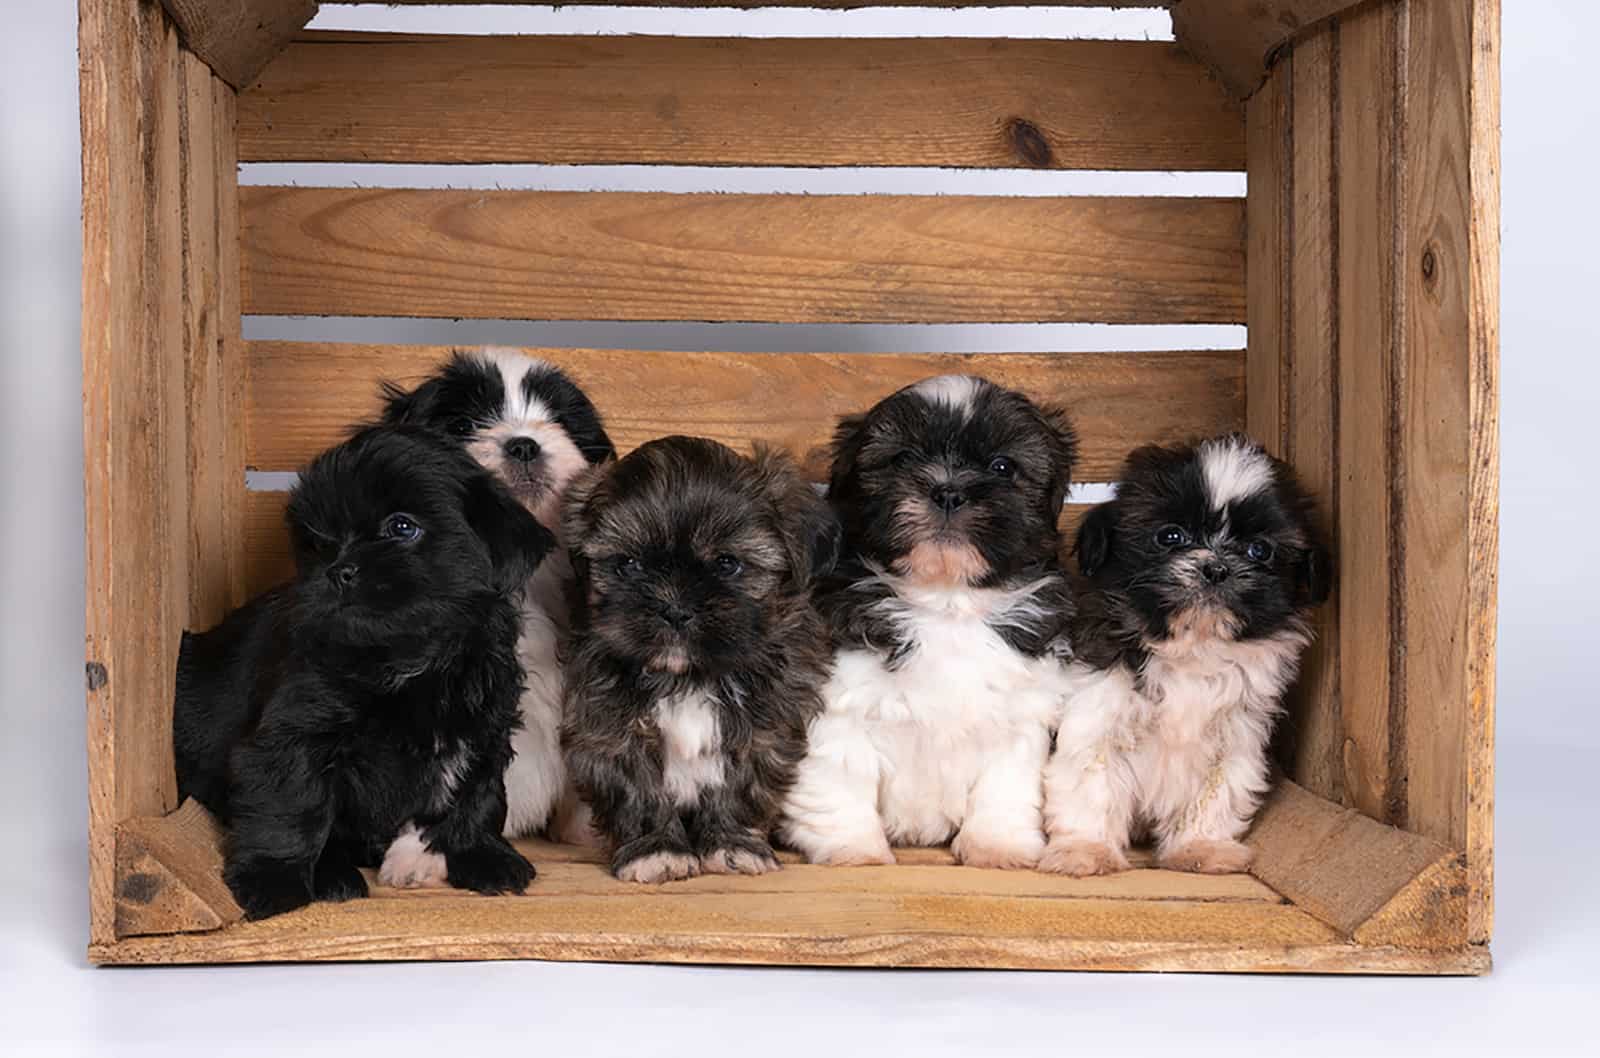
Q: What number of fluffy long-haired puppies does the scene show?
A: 5